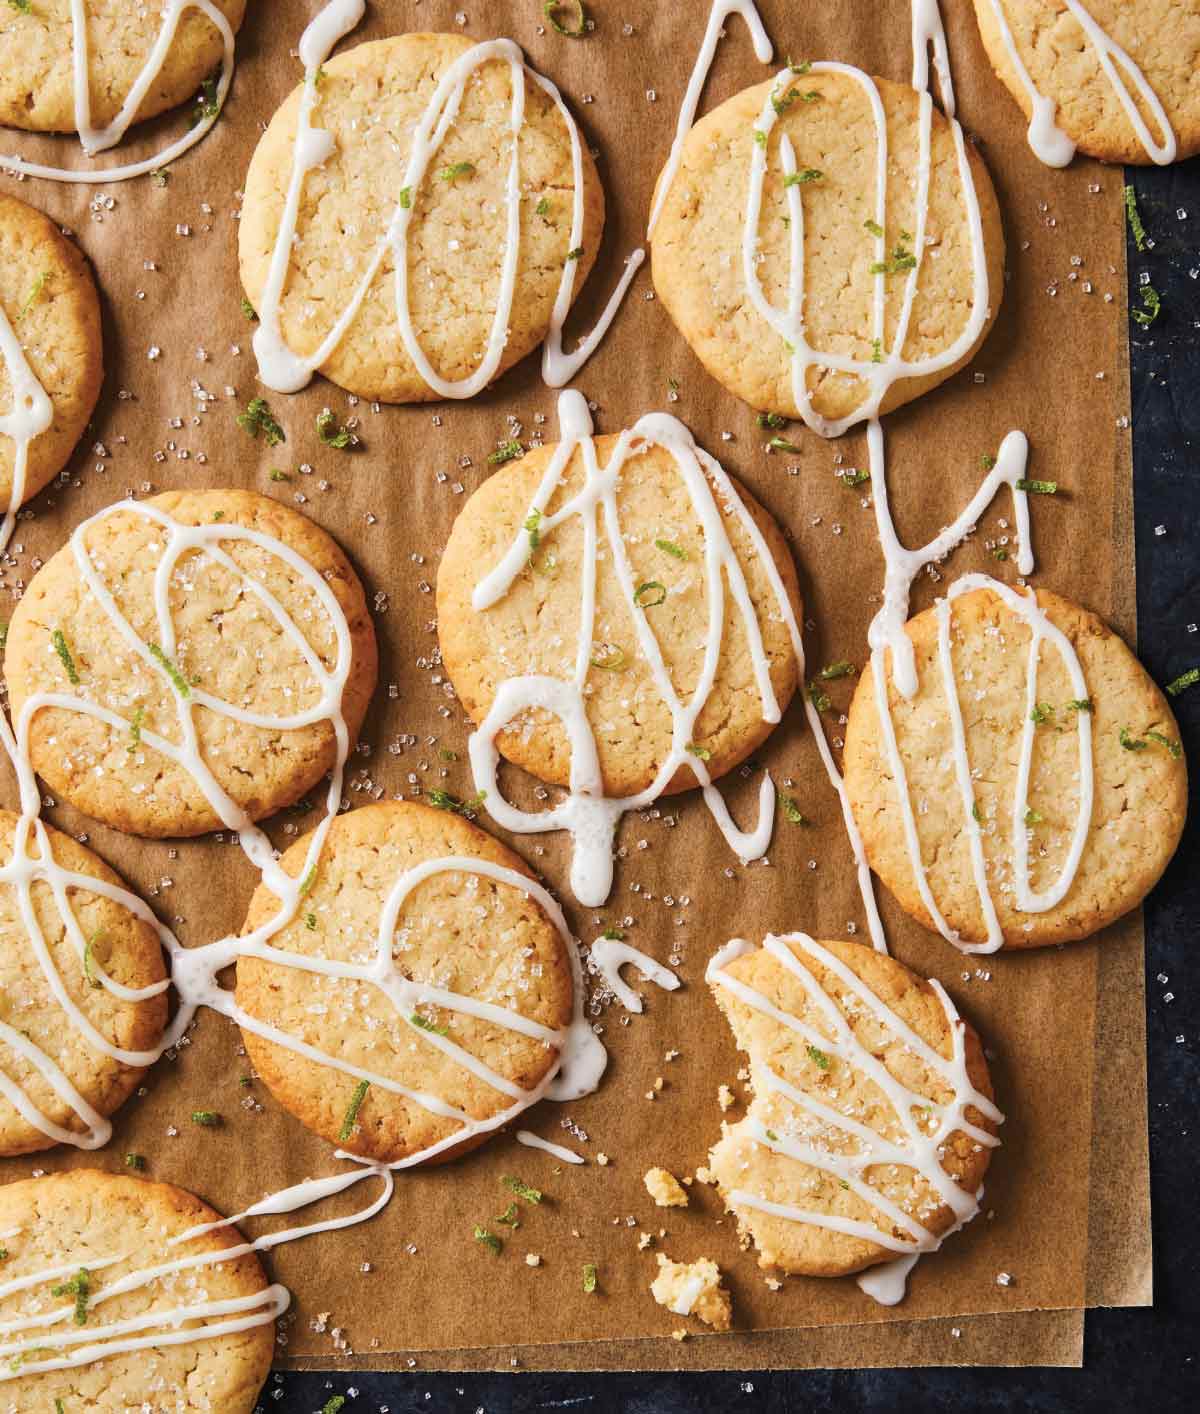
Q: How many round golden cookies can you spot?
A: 12